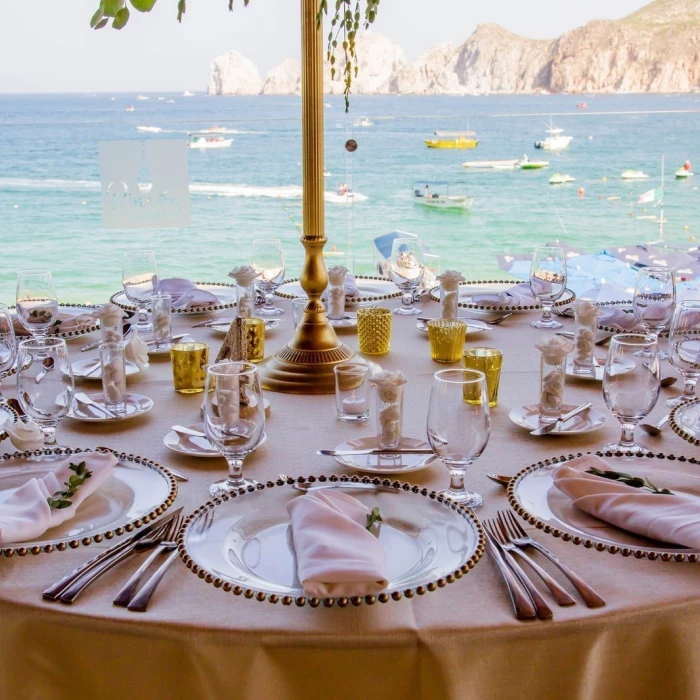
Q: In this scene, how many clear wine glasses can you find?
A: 12